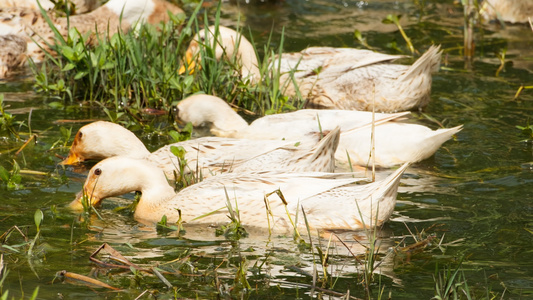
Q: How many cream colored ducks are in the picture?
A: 4